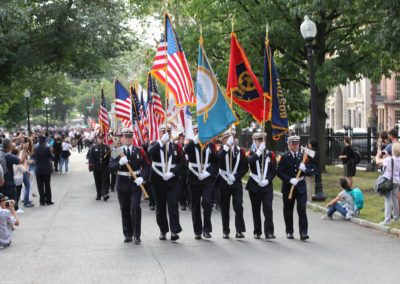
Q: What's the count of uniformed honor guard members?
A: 6